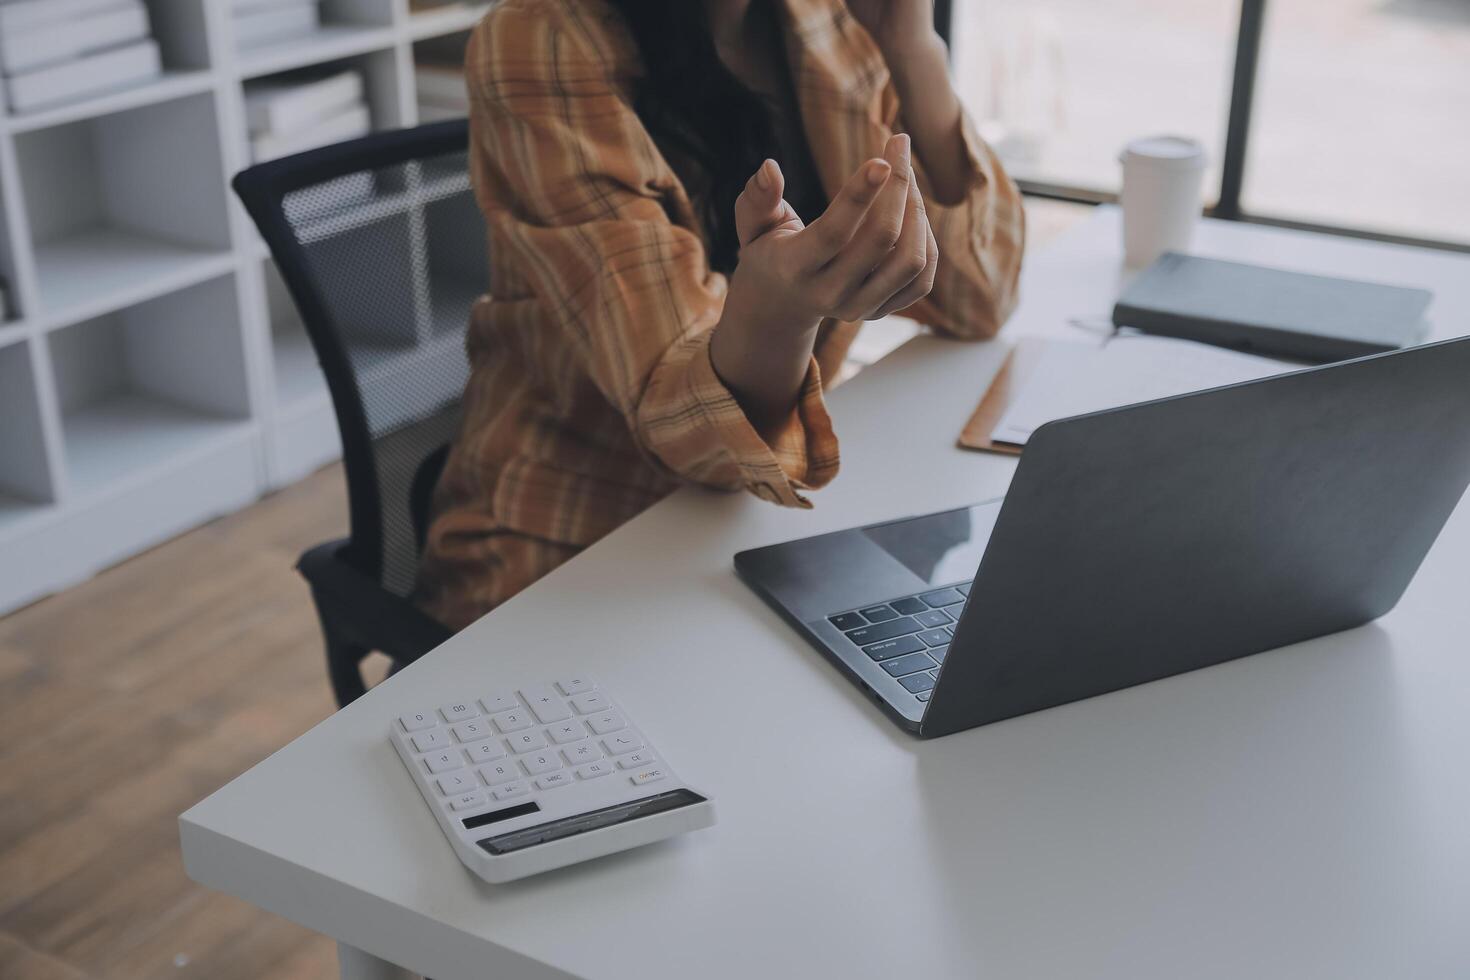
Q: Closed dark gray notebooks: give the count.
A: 1